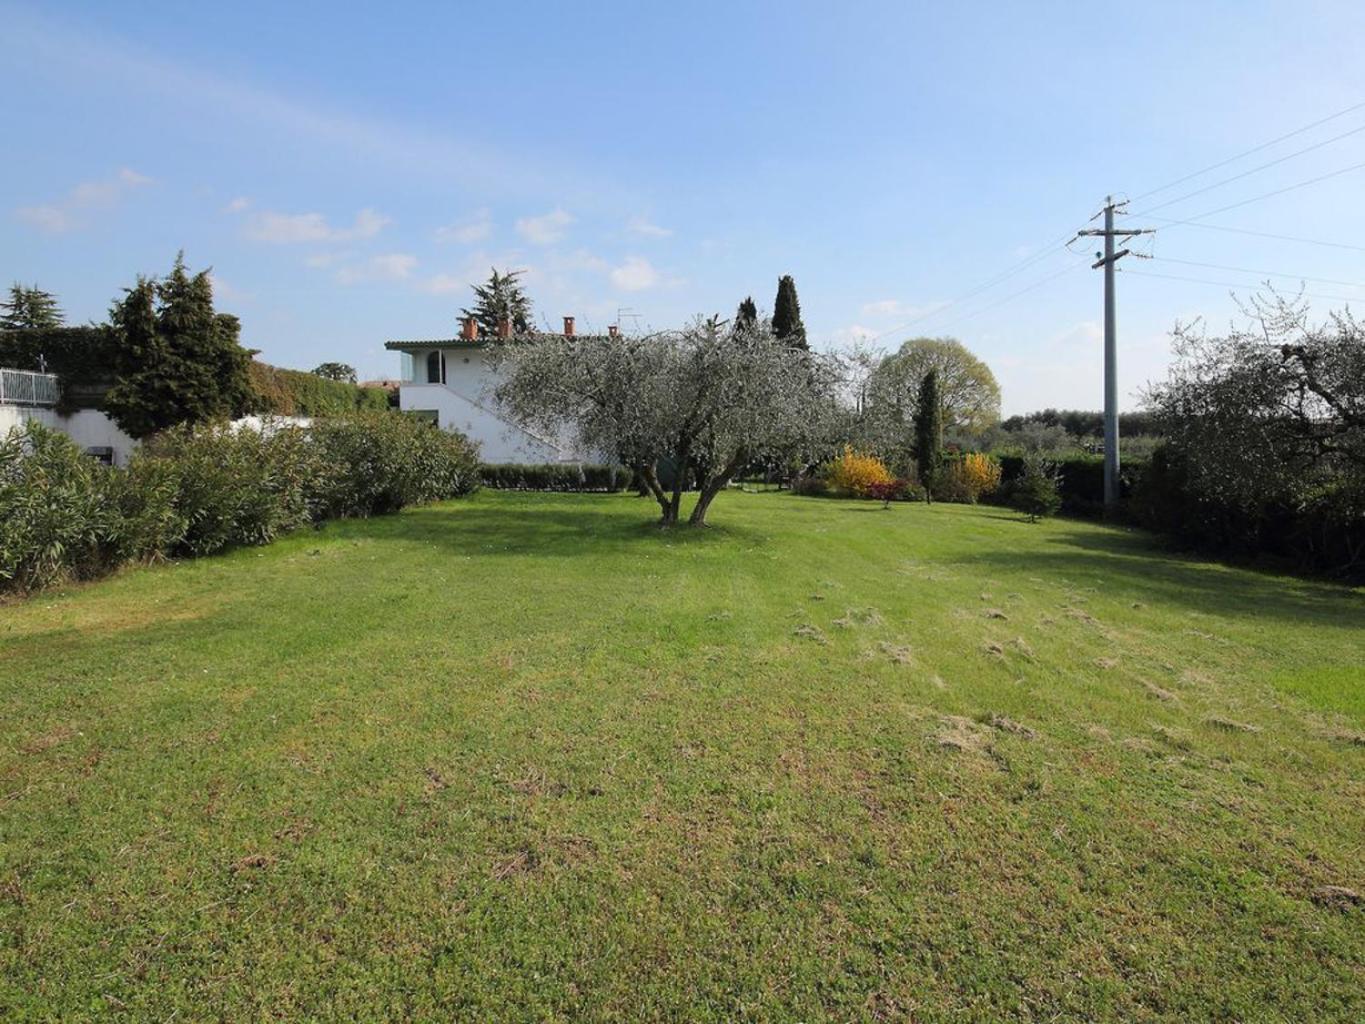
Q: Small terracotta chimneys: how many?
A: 4